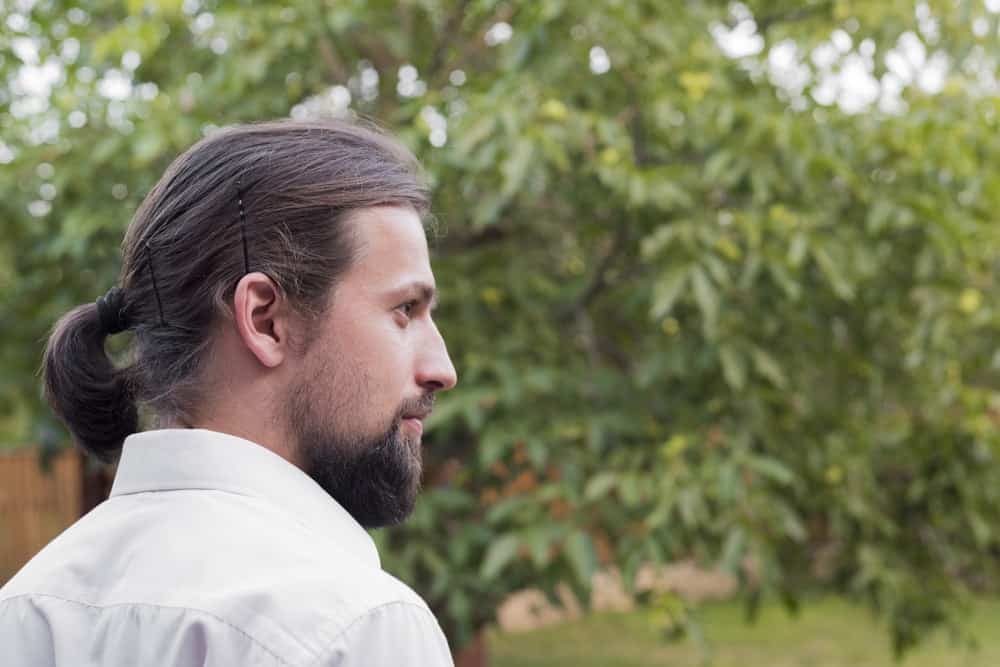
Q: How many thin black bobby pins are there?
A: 2